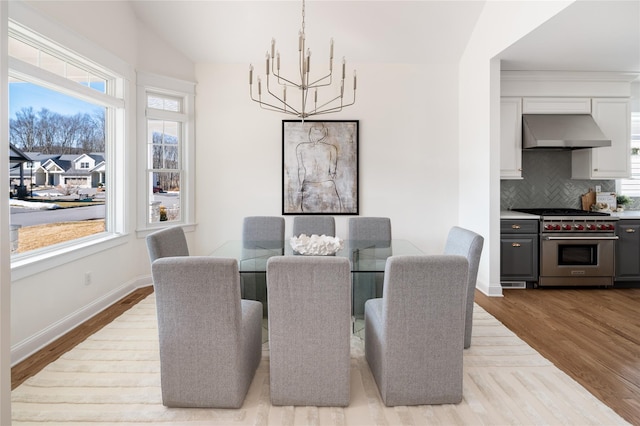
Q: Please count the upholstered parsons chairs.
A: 8